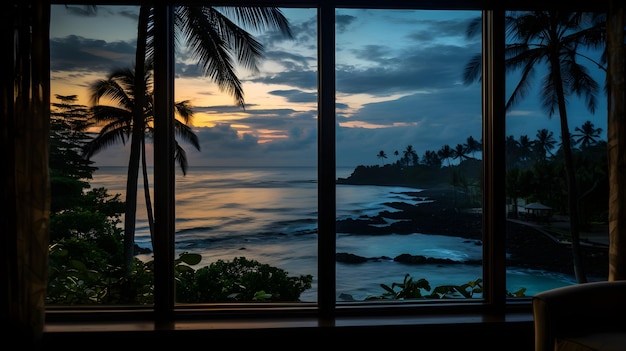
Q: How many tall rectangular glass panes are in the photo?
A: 4